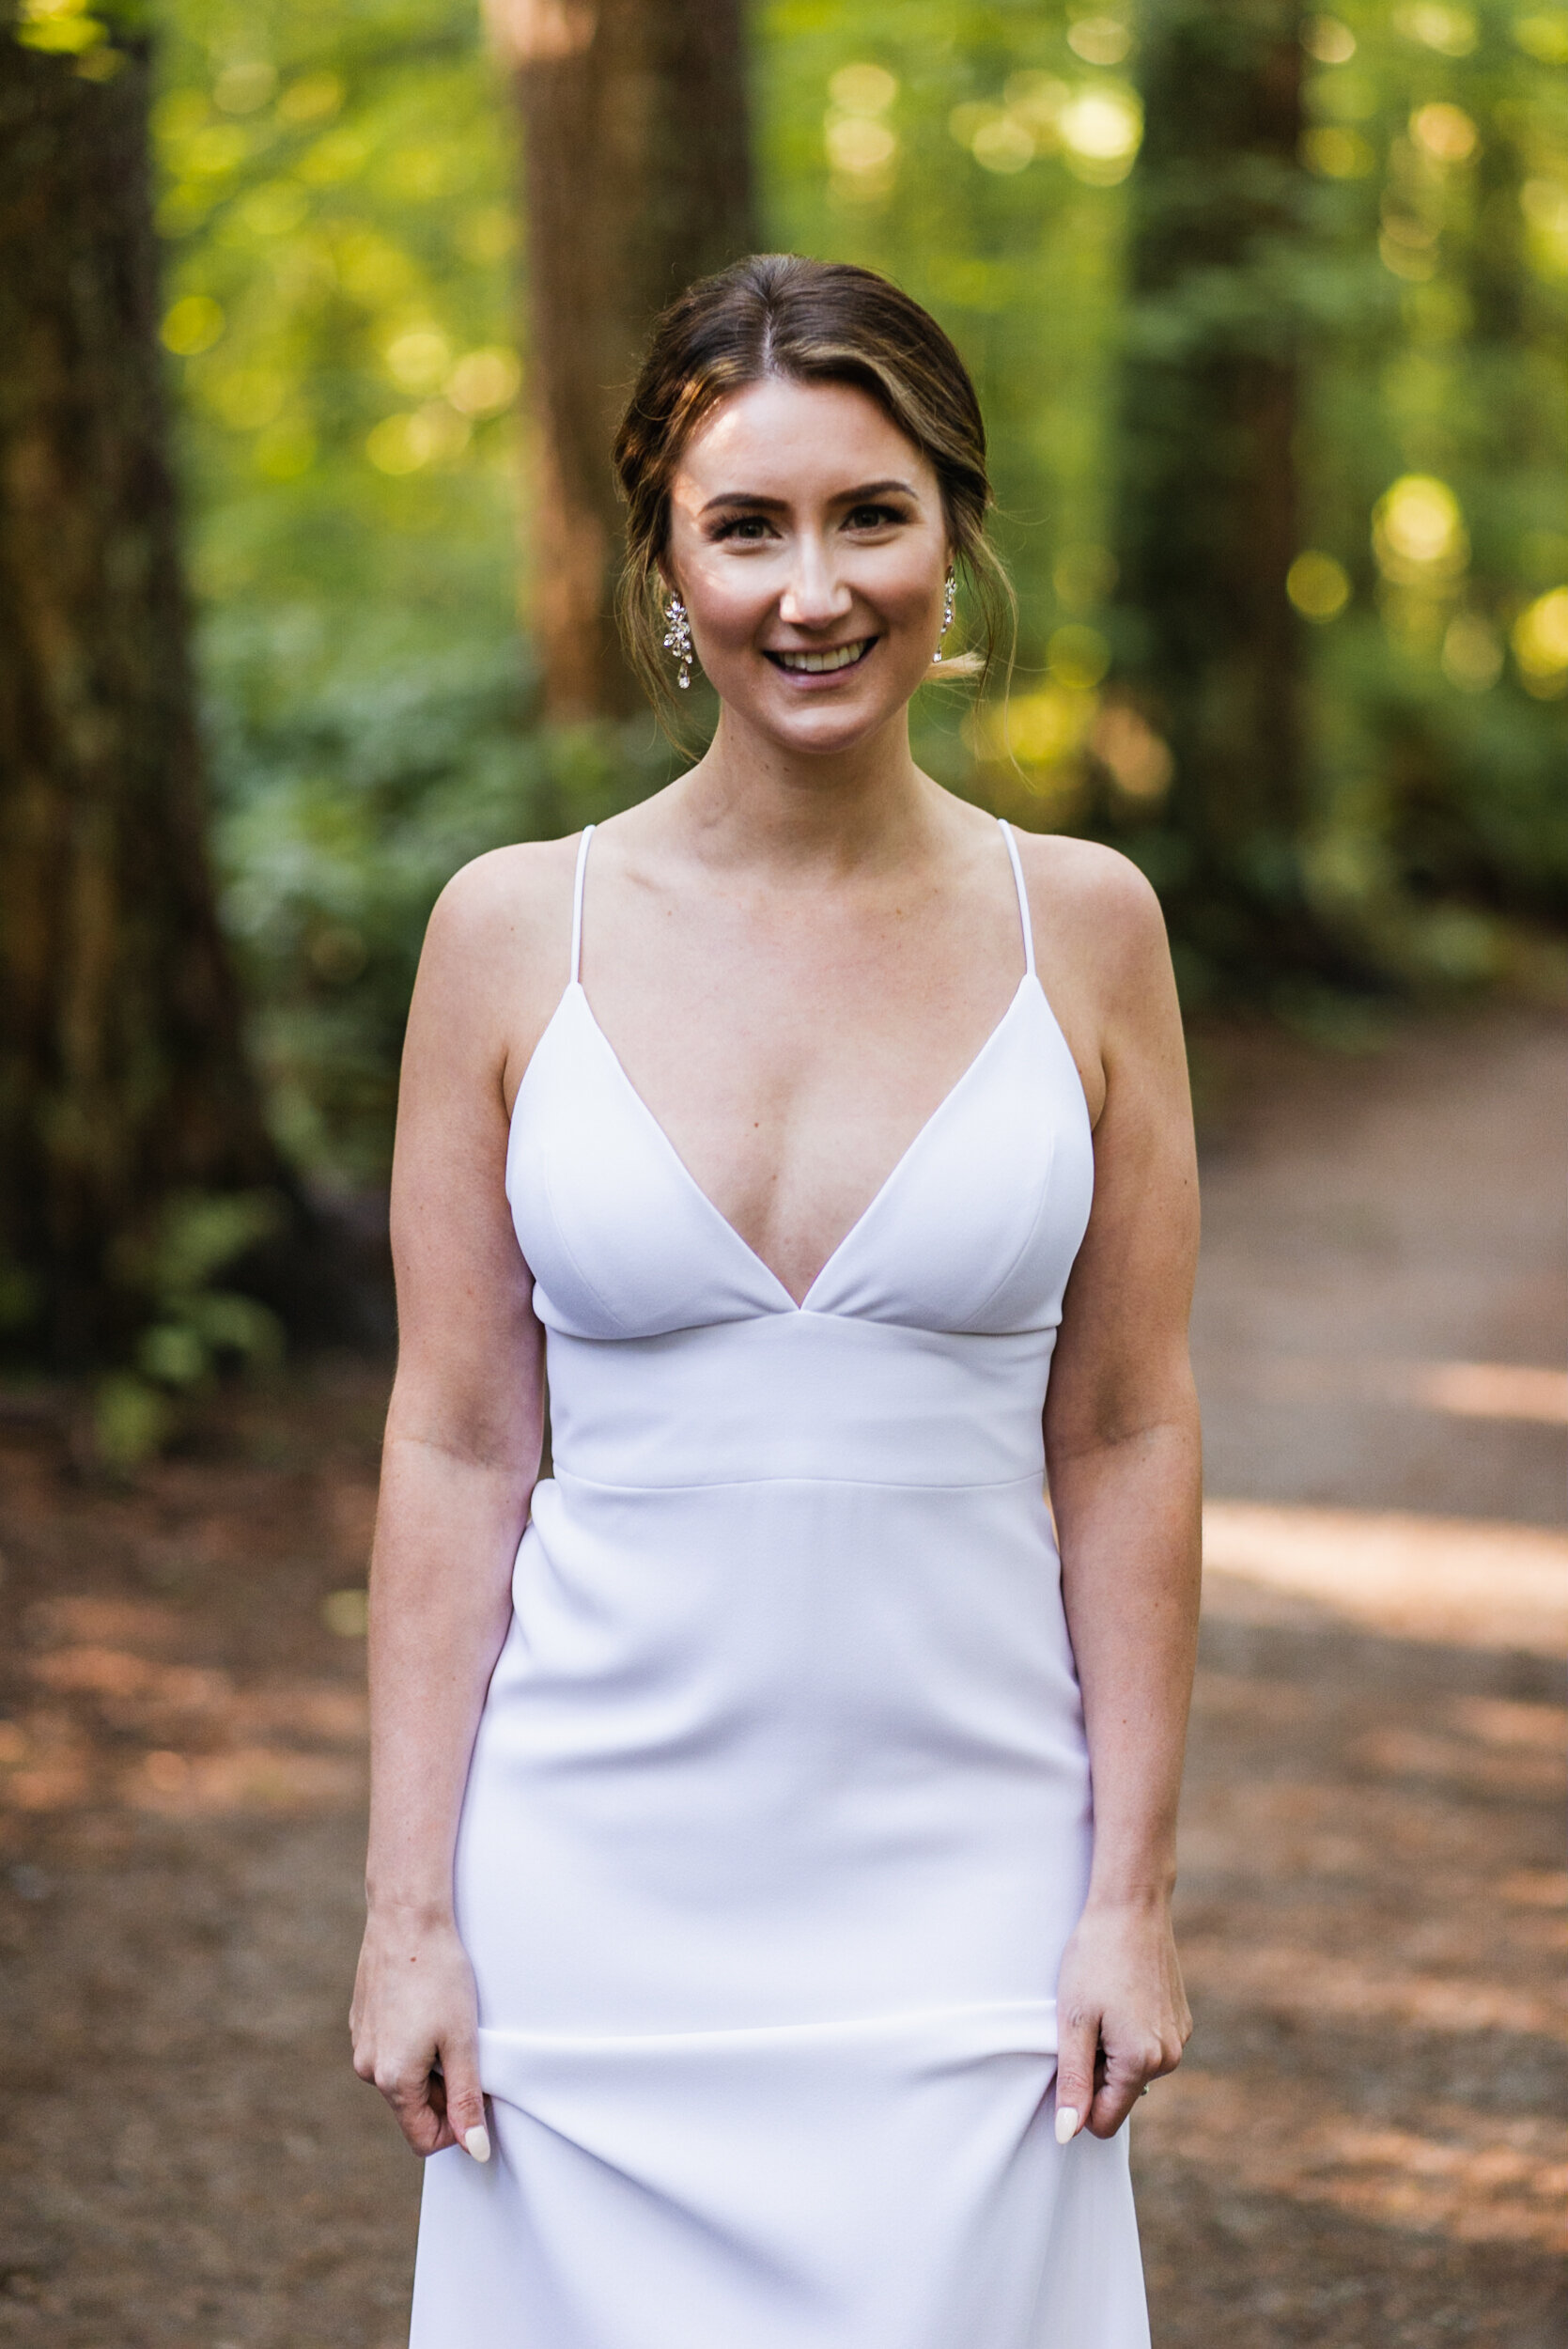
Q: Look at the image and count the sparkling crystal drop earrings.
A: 2